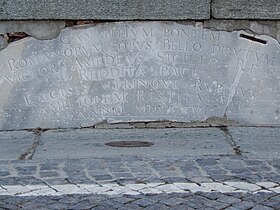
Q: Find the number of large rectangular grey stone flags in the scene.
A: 3